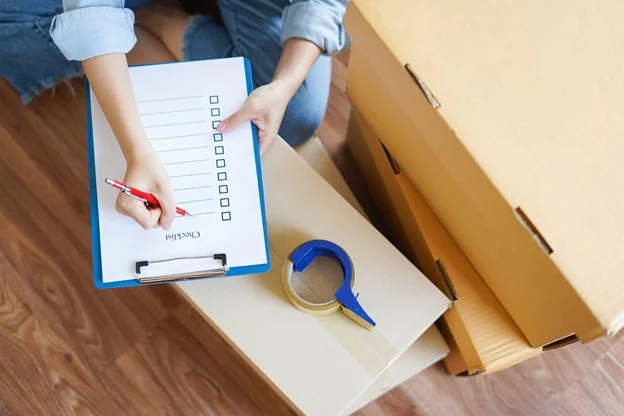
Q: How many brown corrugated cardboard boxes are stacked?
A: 2